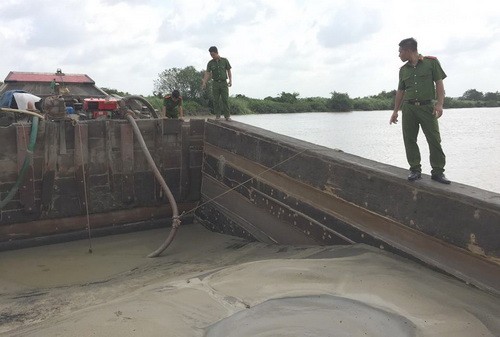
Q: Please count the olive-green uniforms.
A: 3